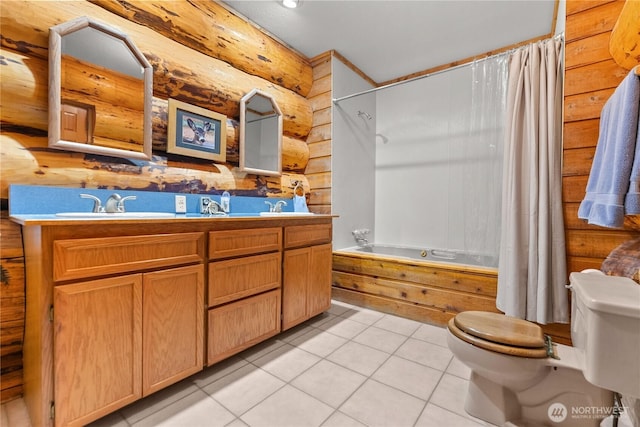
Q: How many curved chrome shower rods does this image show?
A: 0